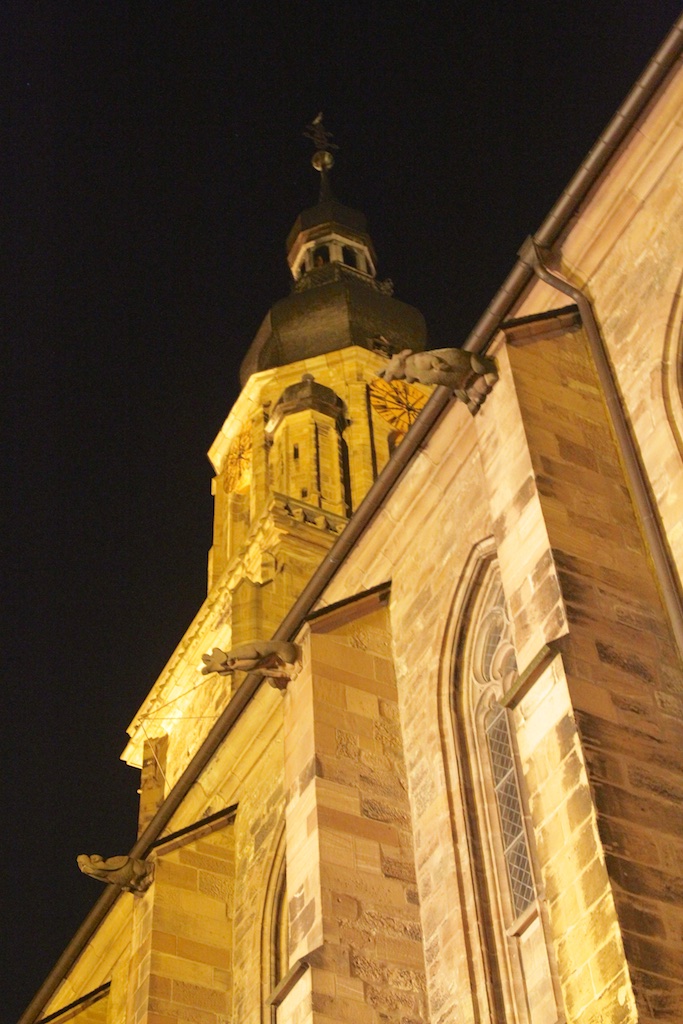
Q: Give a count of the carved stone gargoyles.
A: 3